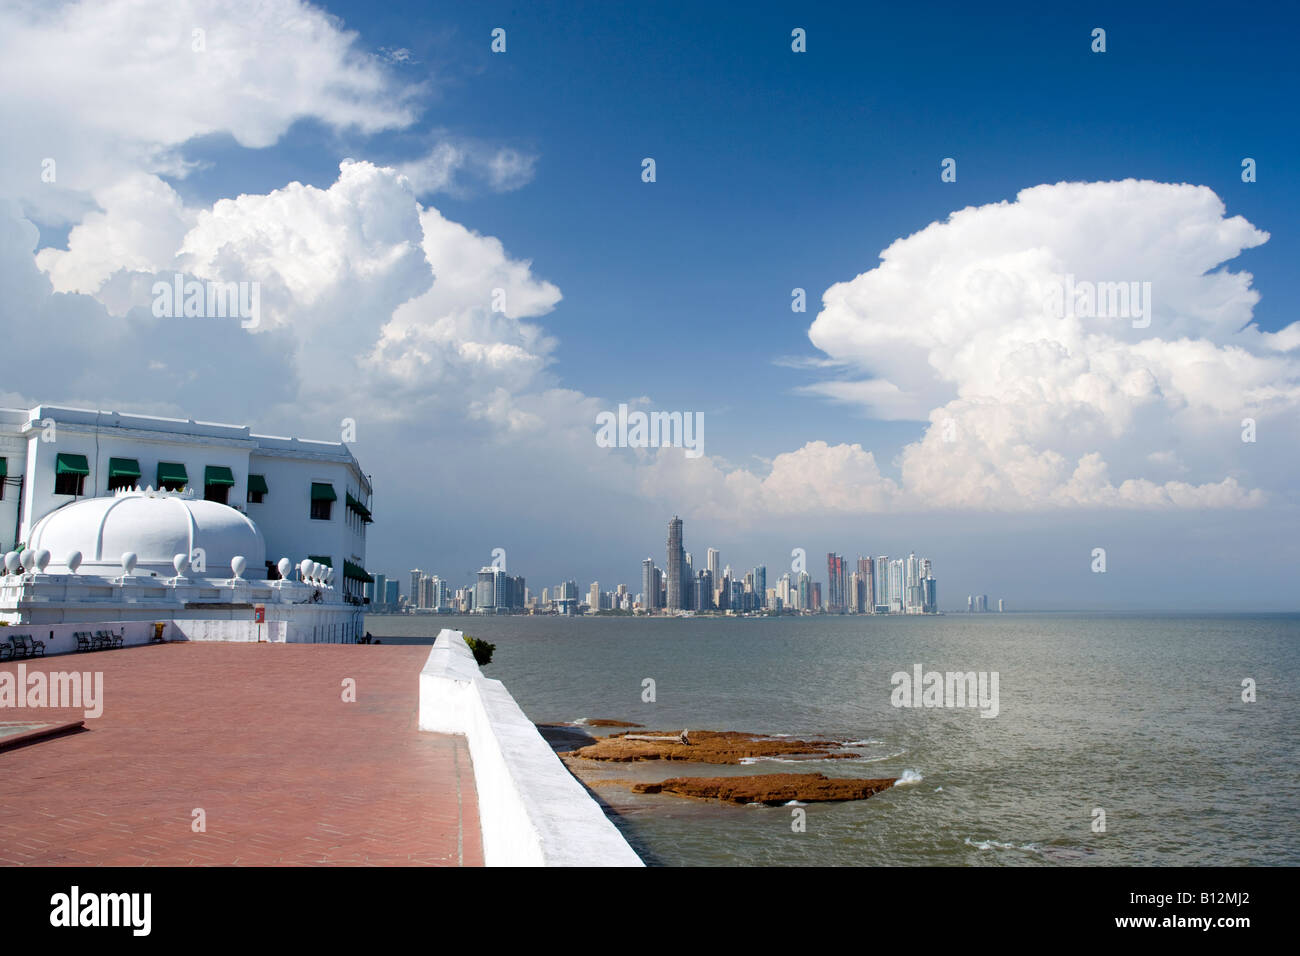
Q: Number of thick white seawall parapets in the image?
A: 1